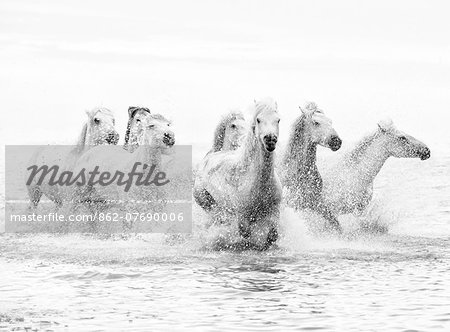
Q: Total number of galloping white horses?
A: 7